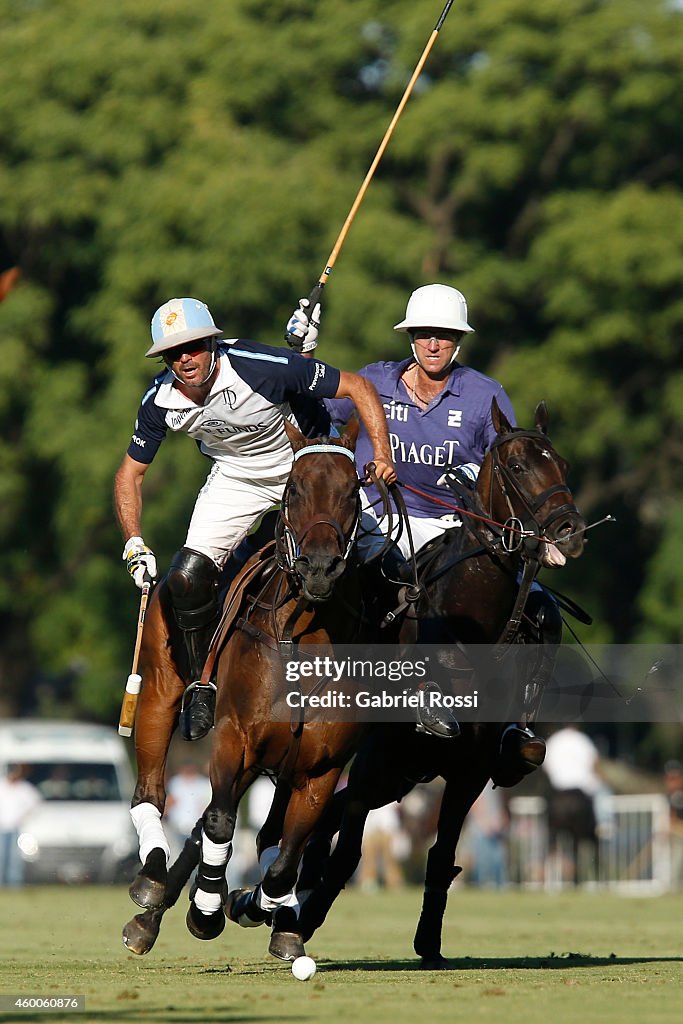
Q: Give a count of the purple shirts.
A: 1